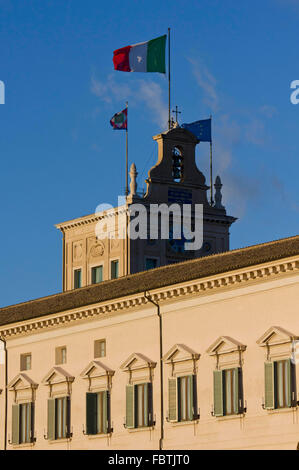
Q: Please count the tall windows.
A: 7